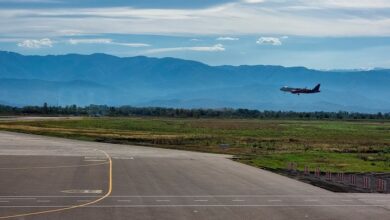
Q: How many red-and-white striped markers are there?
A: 8